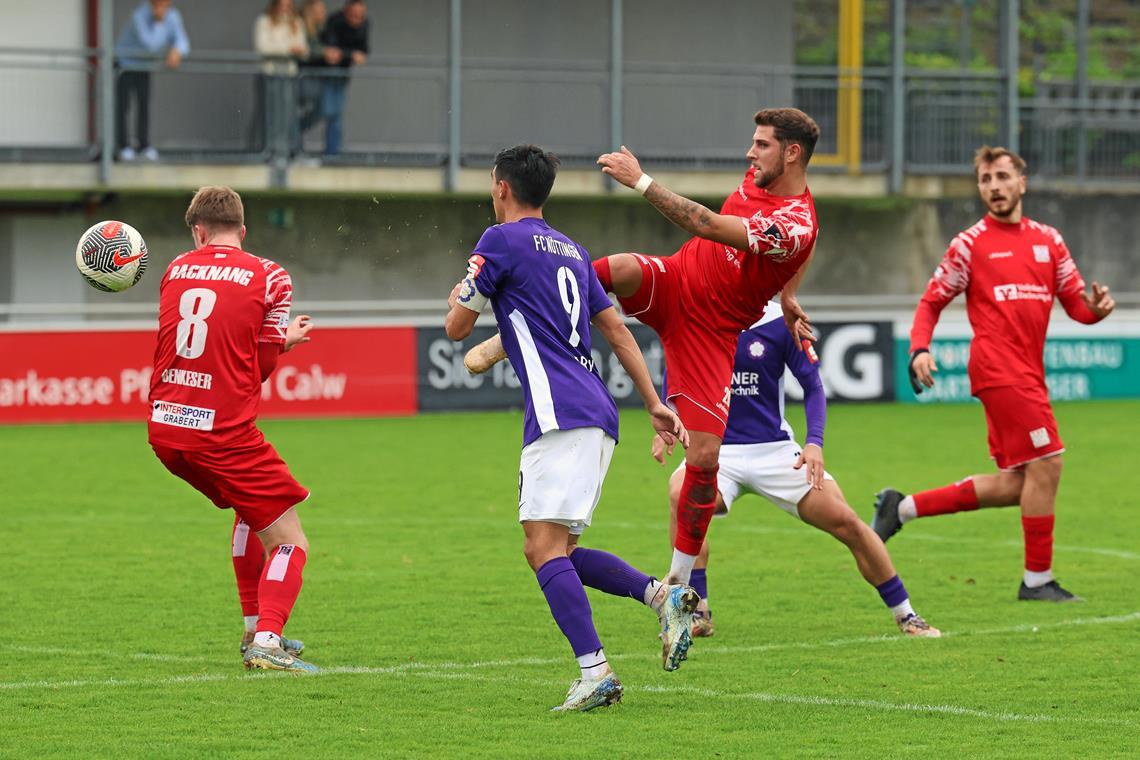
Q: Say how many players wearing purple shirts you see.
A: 2